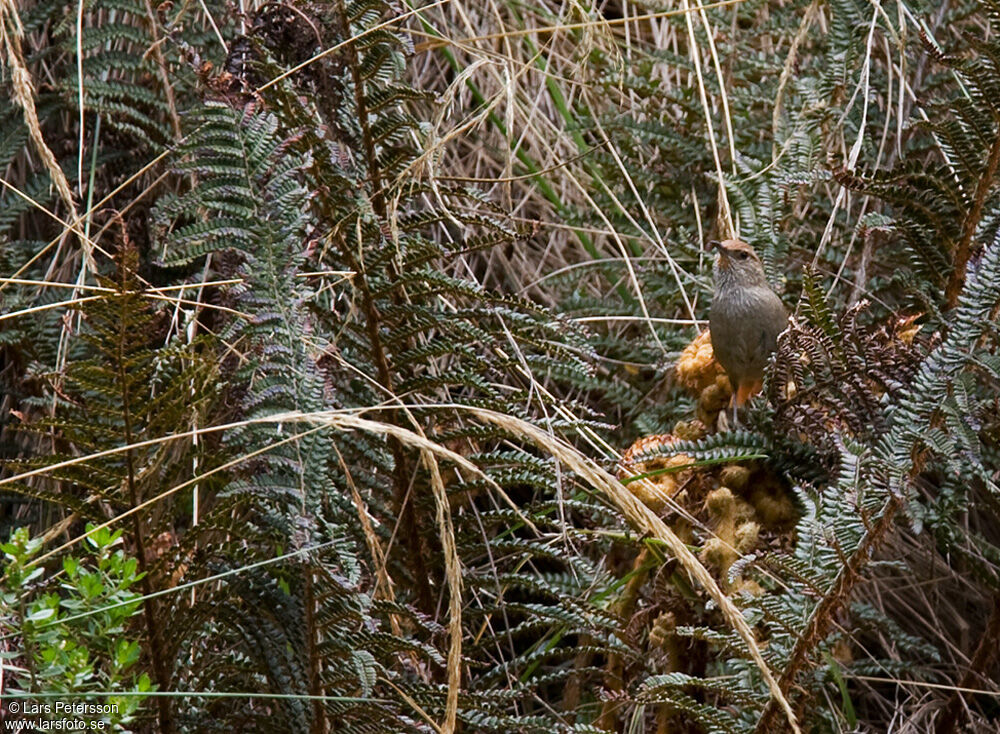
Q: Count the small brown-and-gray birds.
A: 1